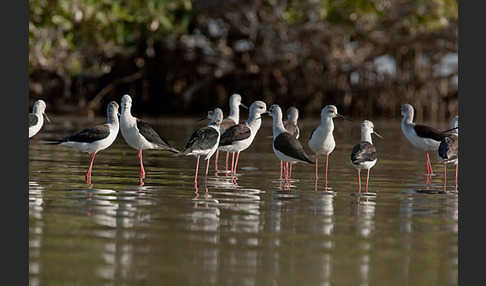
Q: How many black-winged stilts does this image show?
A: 12